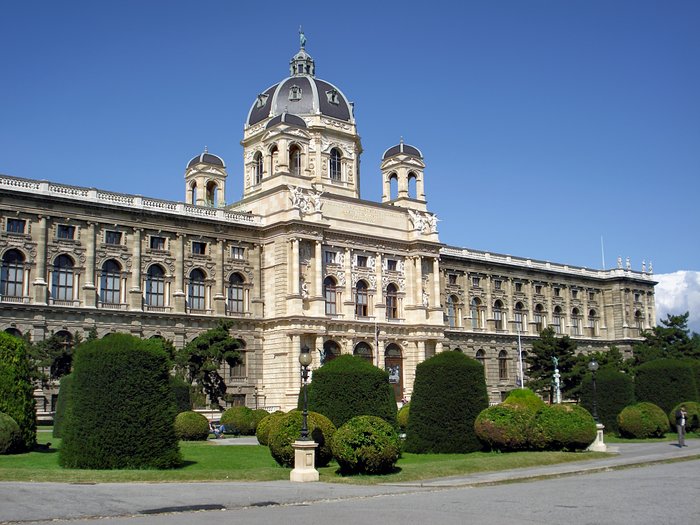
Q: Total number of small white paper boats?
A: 0